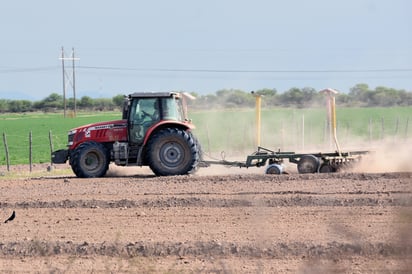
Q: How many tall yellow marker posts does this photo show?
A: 2